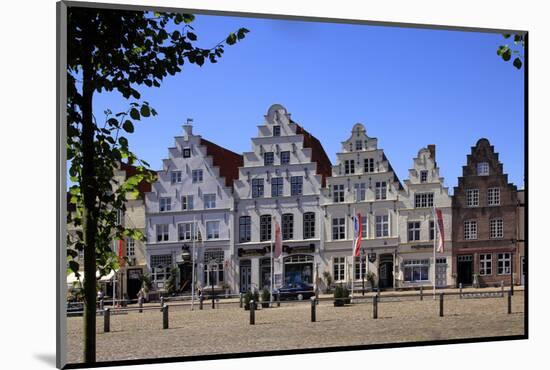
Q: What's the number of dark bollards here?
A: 7